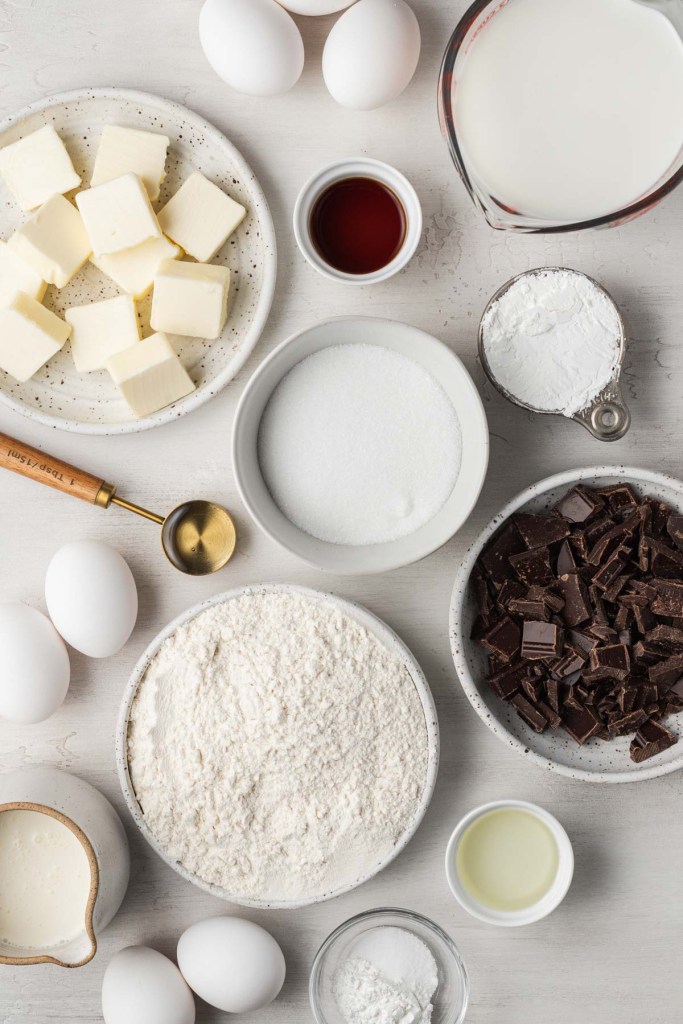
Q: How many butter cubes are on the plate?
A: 11